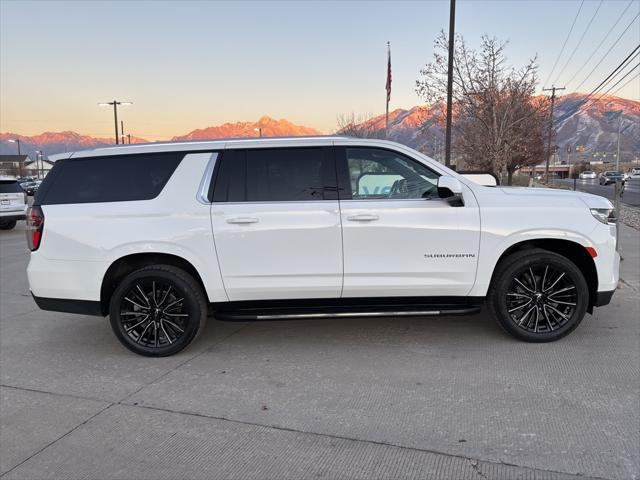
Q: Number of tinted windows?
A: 2